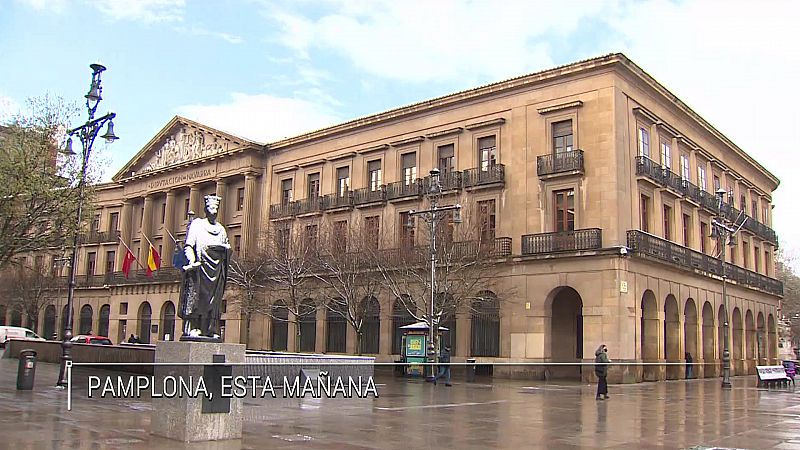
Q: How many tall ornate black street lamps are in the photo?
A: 3